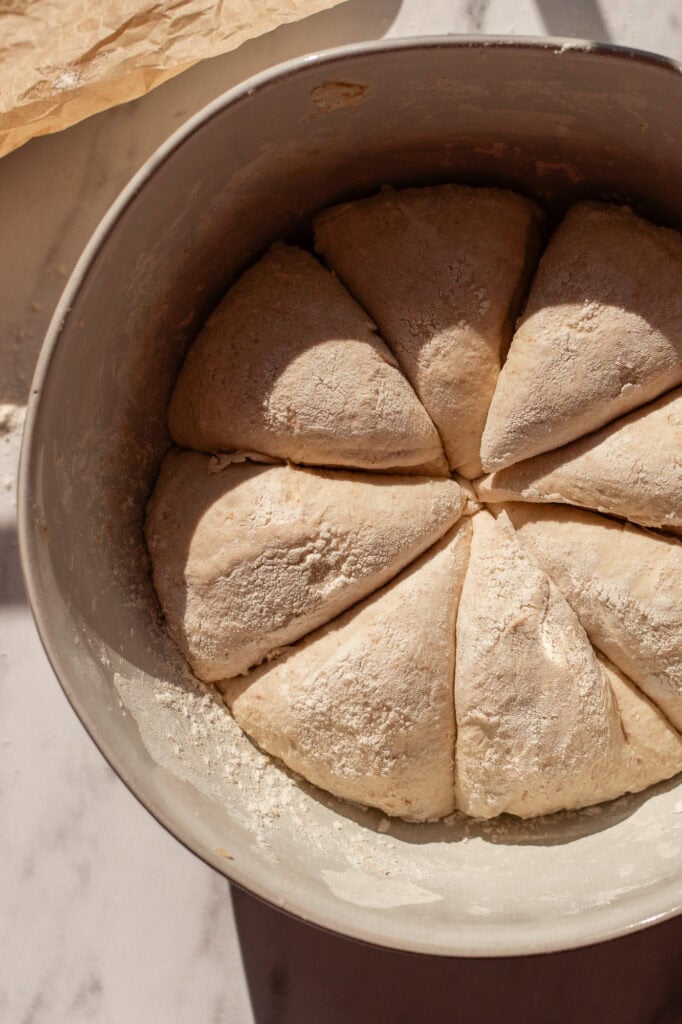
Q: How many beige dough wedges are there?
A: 8